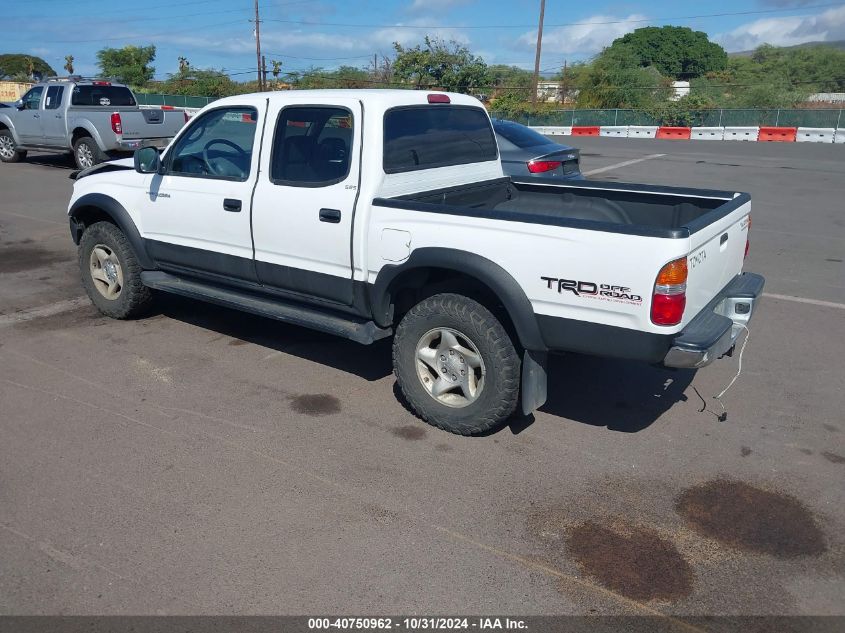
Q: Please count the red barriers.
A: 3